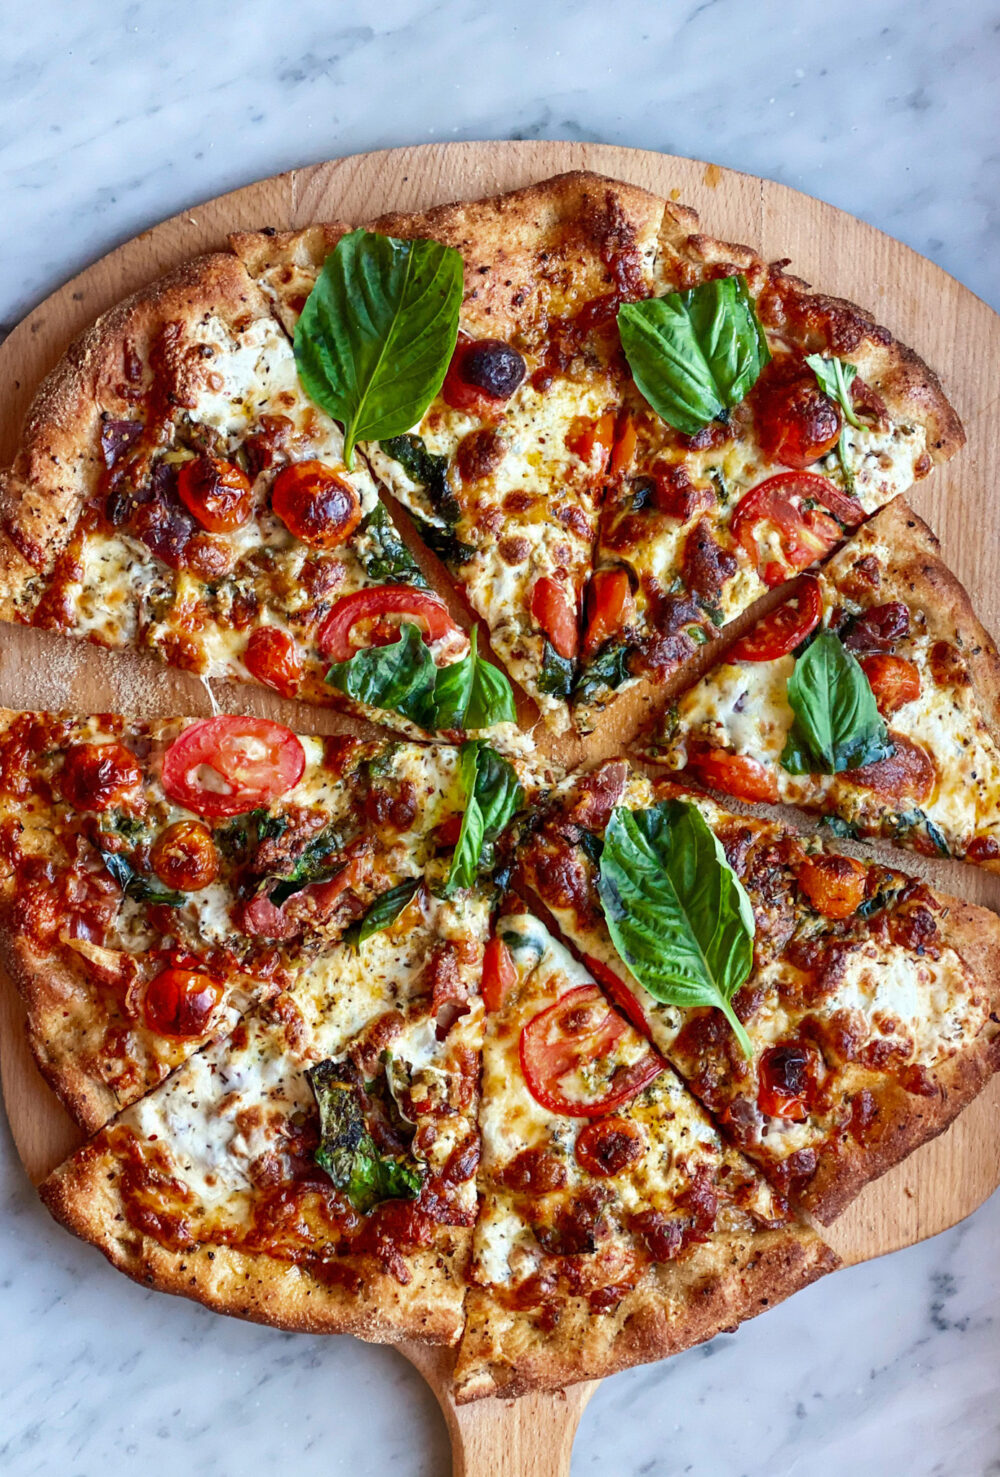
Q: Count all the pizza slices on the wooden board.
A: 8